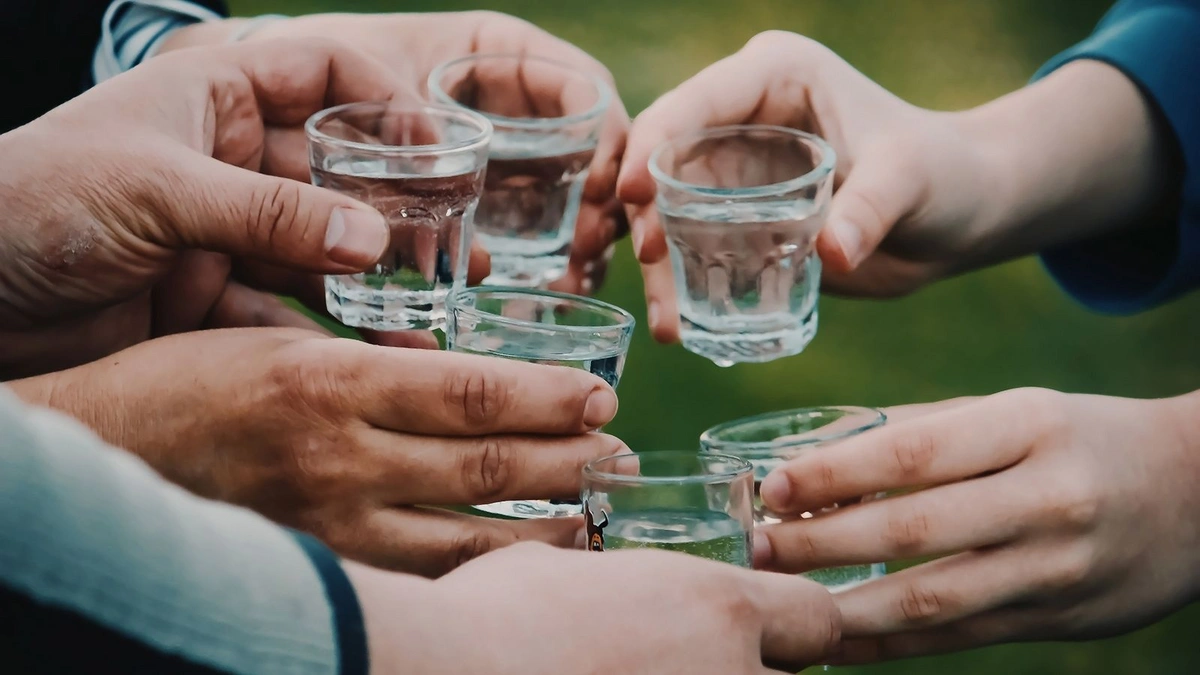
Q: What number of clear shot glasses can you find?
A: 6